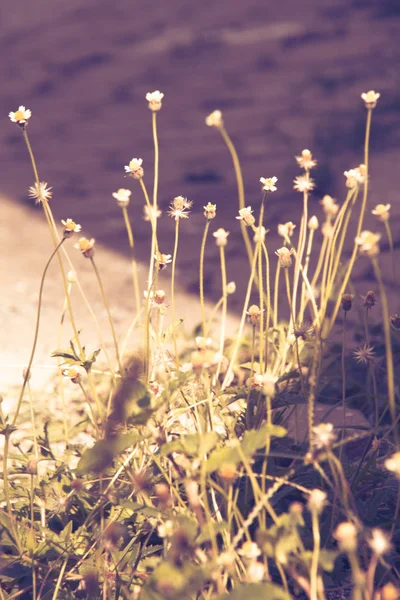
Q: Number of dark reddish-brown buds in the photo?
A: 3